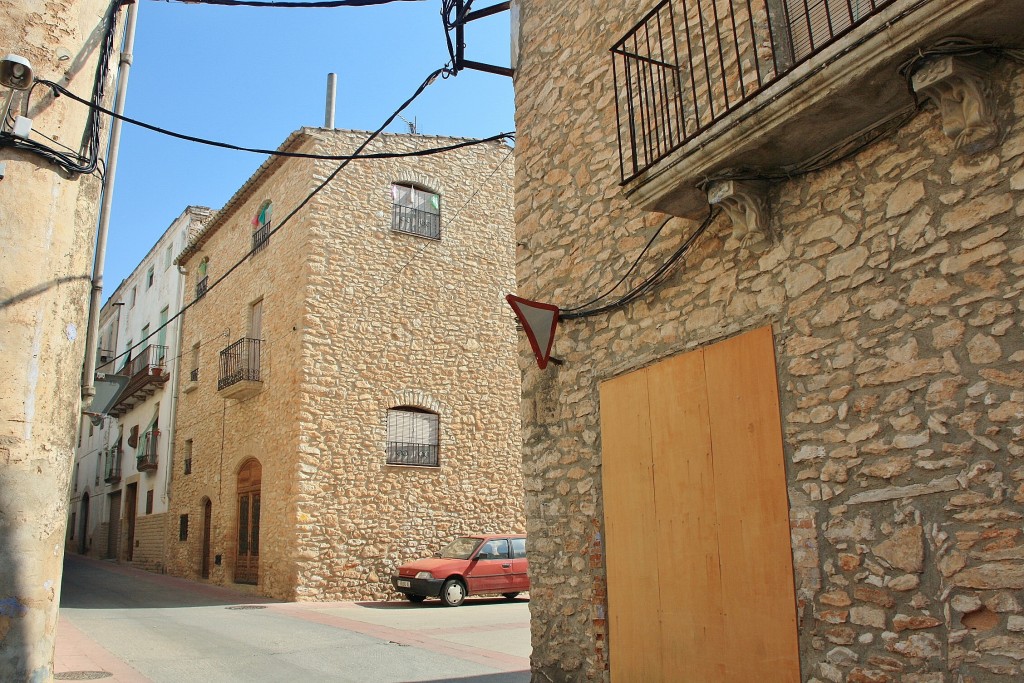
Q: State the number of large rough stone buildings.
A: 2